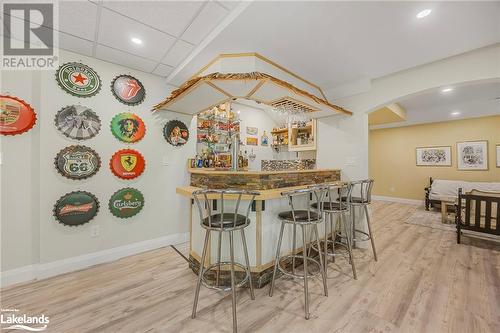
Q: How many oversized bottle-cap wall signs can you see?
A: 10